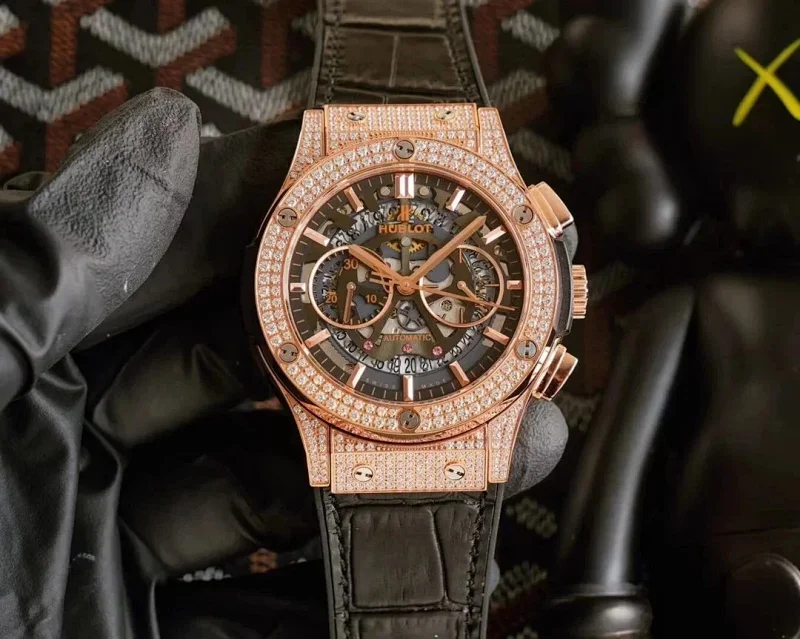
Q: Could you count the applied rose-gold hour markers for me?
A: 12